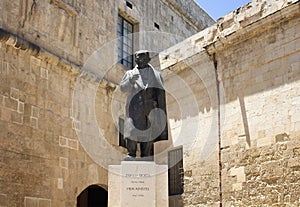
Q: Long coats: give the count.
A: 1